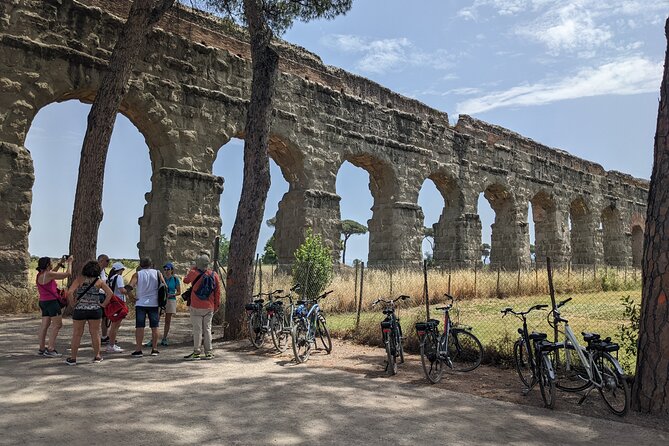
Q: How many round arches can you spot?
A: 9